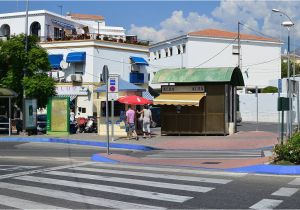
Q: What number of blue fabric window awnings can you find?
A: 3